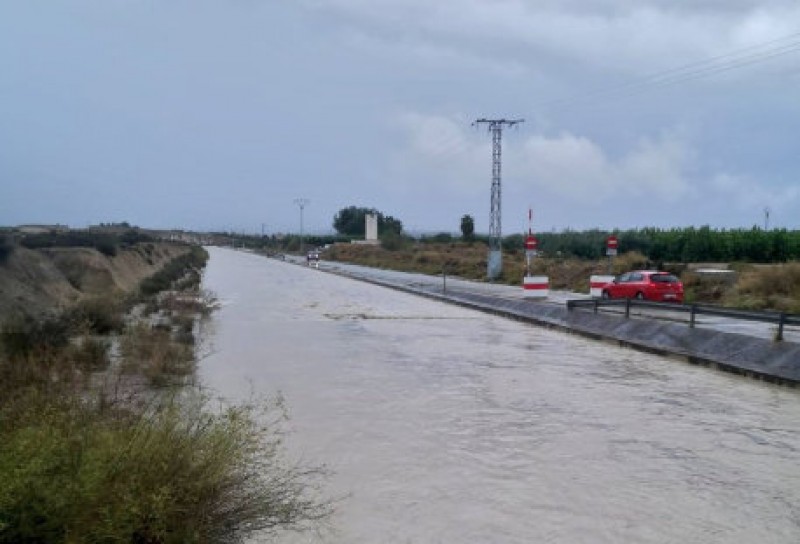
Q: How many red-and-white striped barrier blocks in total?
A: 2